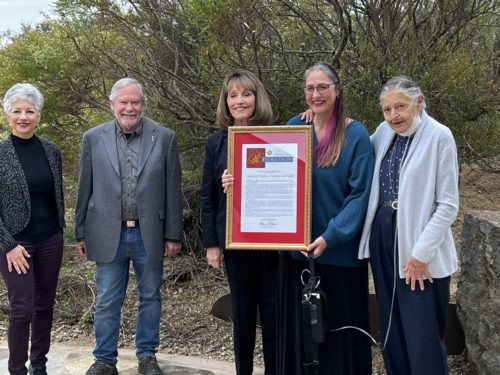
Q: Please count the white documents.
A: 1